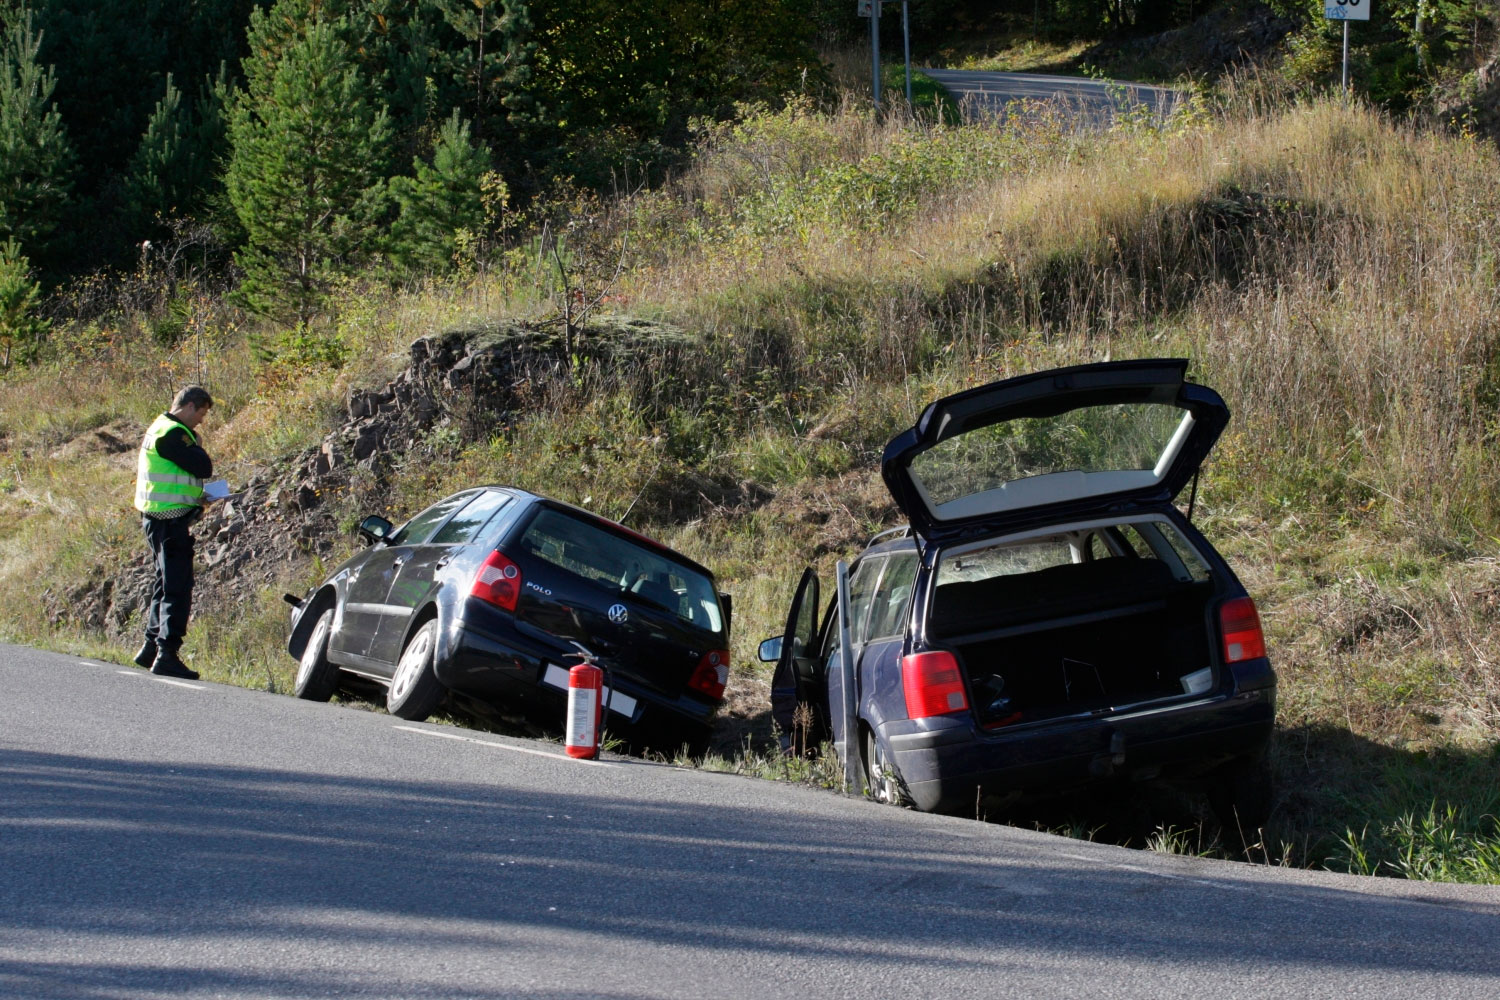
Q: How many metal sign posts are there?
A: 3